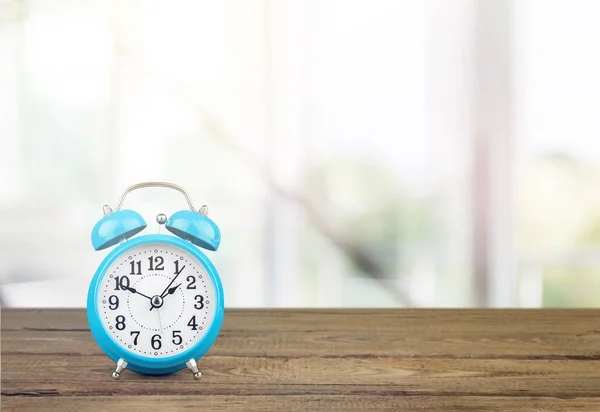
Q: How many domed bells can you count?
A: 2